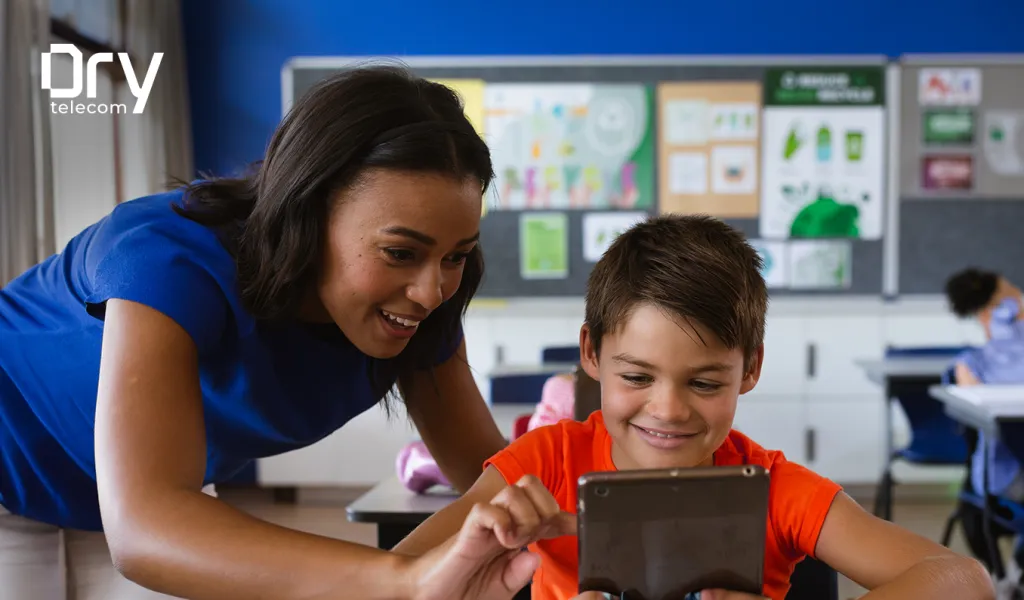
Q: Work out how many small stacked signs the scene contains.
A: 3